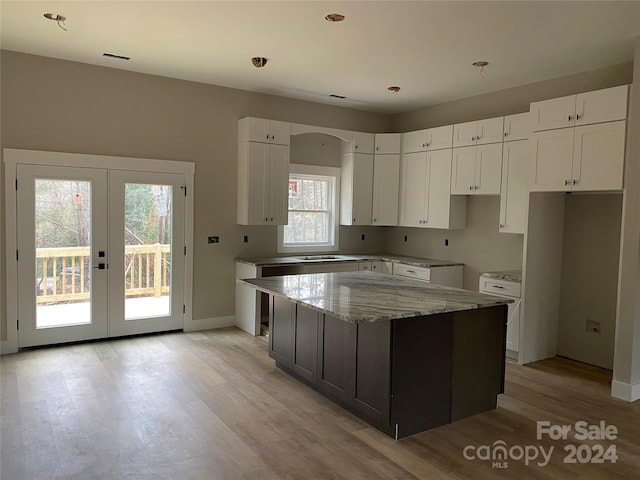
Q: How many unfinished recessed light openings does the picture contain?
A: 5